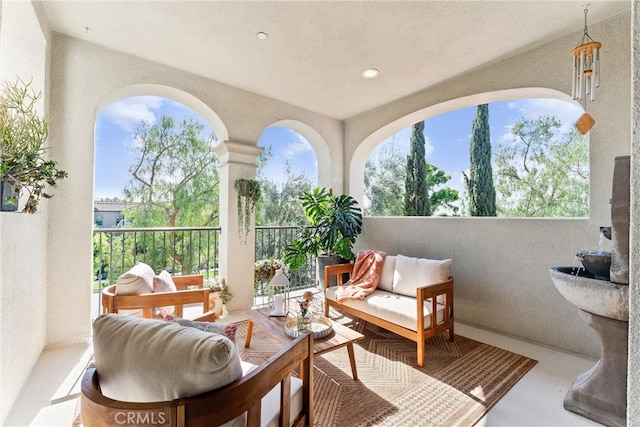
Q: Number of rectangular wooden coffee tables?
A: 1